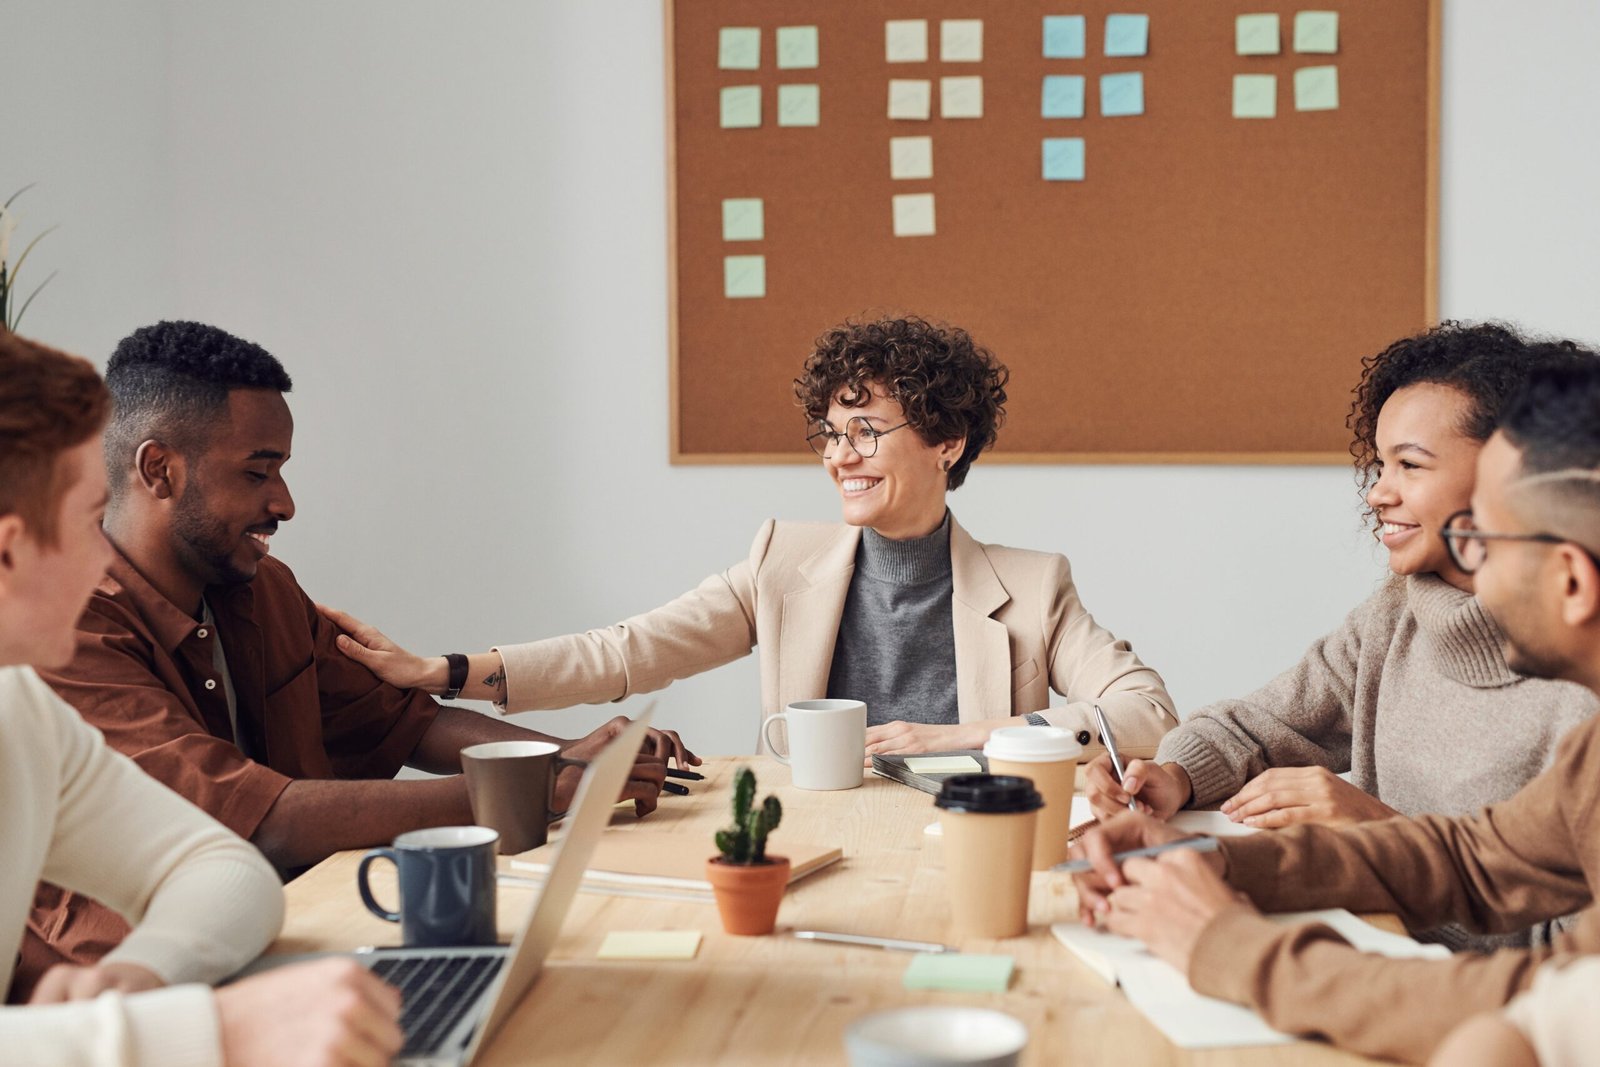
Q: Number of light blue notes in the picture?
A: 5